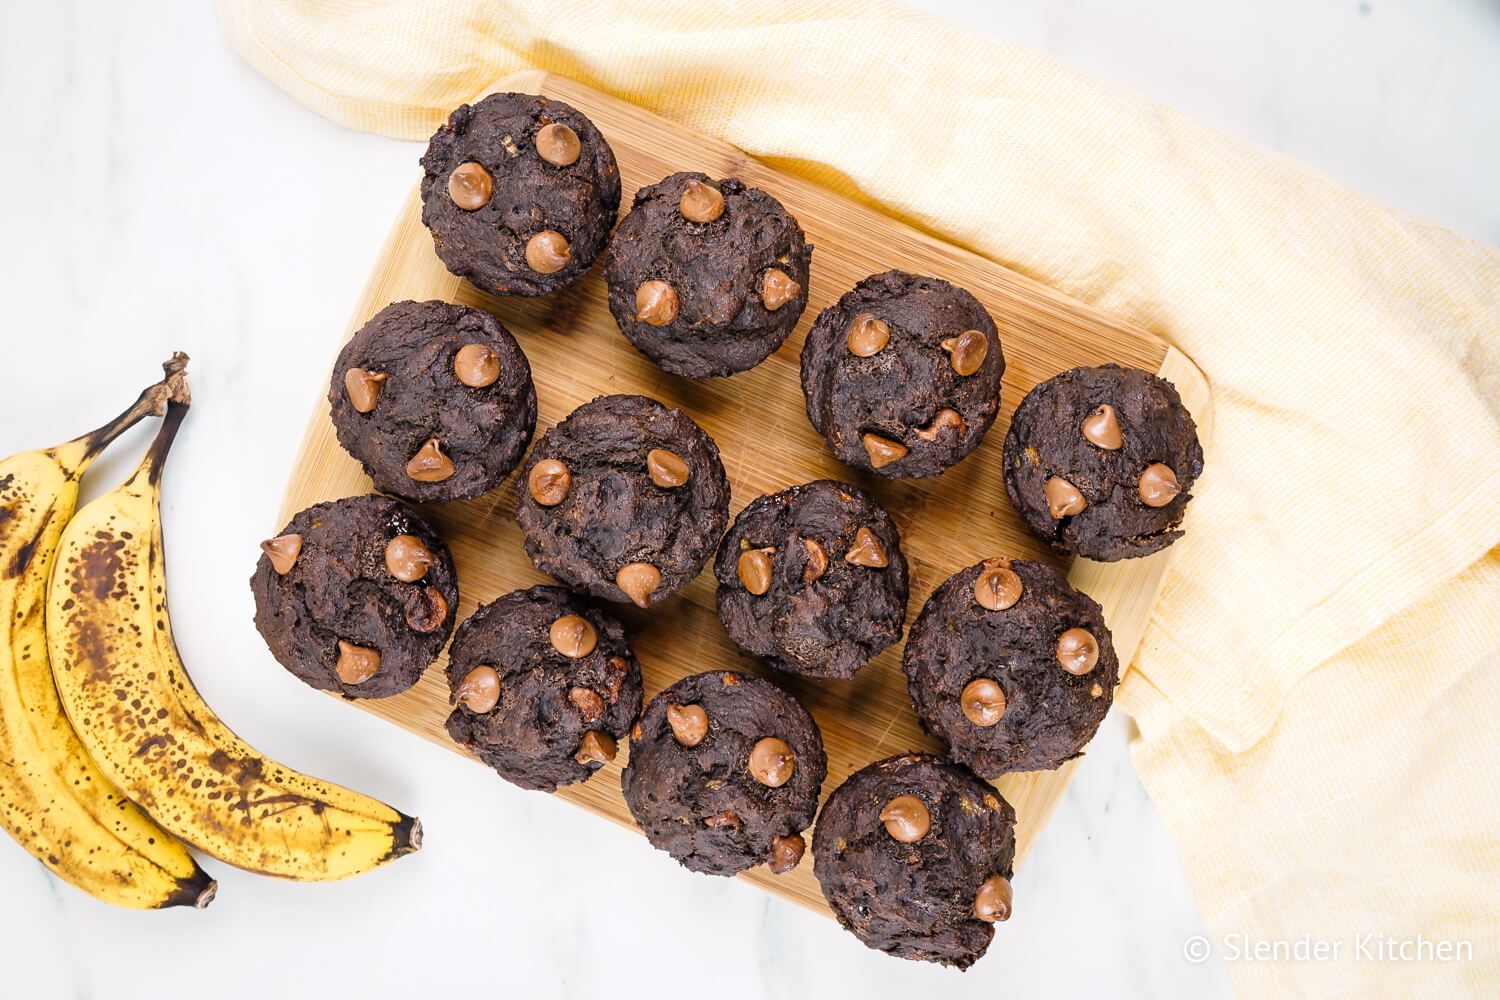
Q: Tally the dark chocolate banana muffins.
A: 12